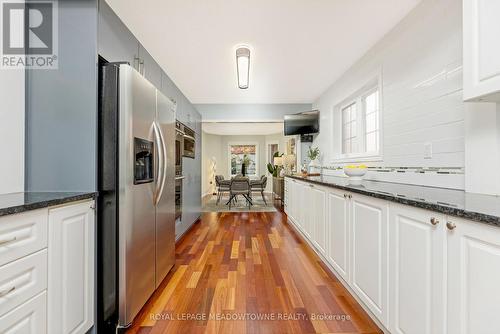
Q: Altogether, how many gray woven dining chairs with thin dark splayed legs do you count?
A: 4